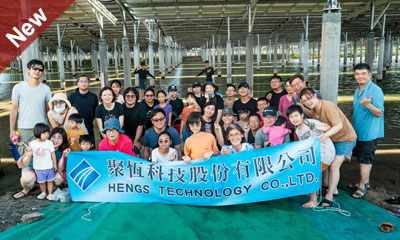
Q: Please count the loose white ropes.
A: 2